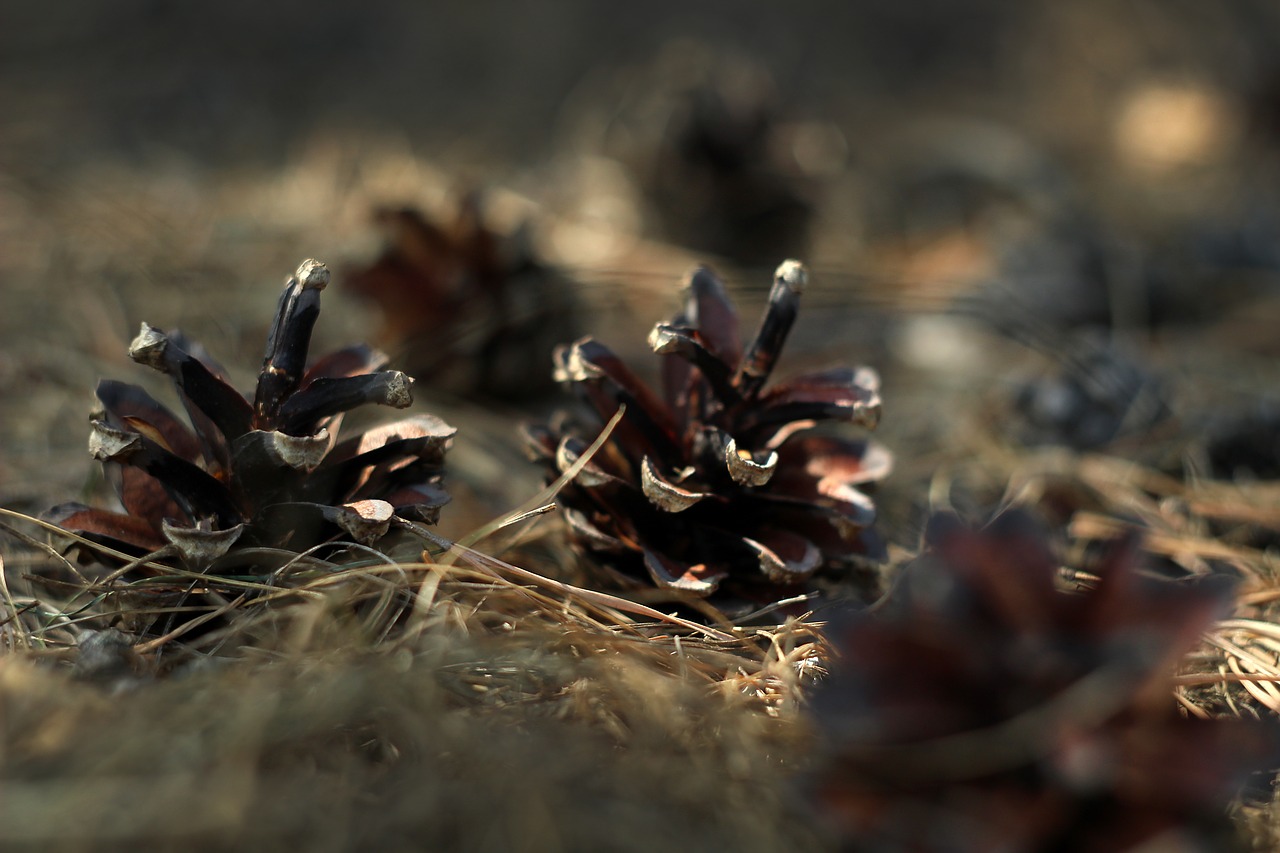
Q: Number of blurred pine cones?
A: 3